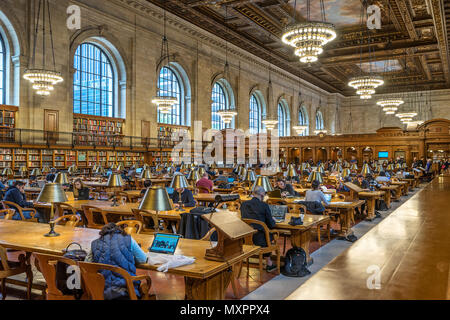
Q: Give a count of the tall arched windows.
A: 8